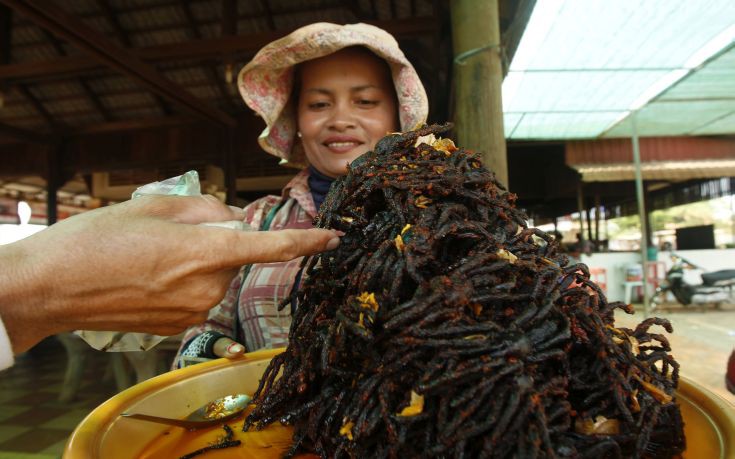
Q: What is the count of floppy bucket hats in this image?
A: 1